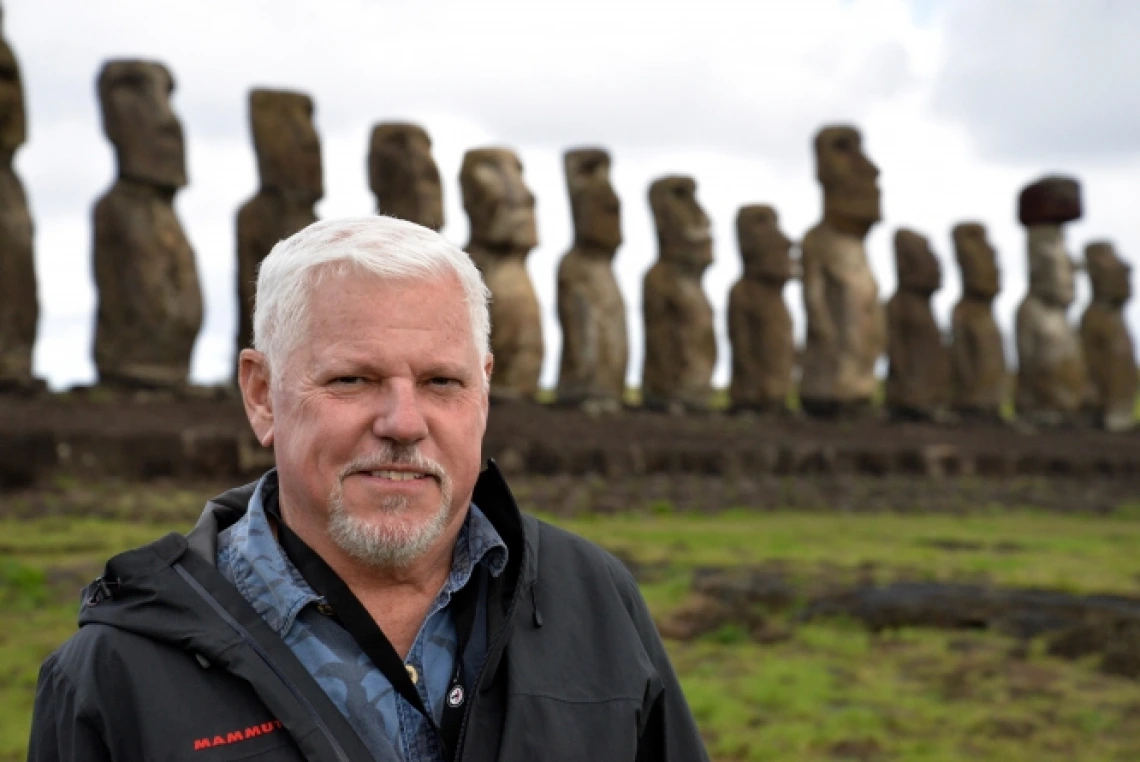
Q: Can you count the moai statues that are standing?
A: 13